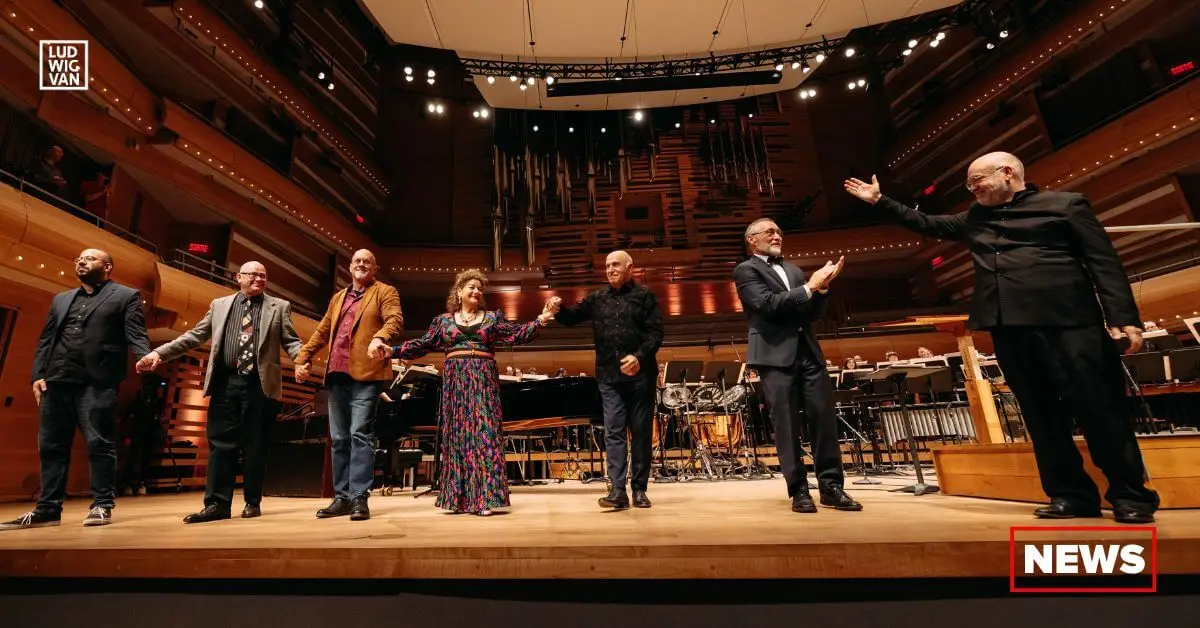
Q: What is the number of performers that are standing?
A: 7